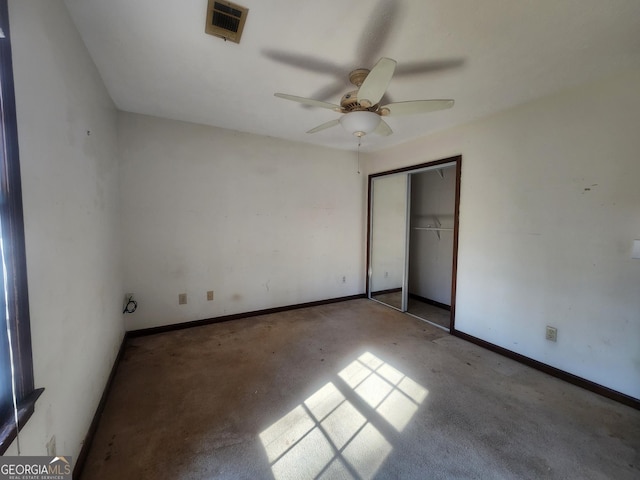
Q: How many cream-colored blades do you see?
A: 5